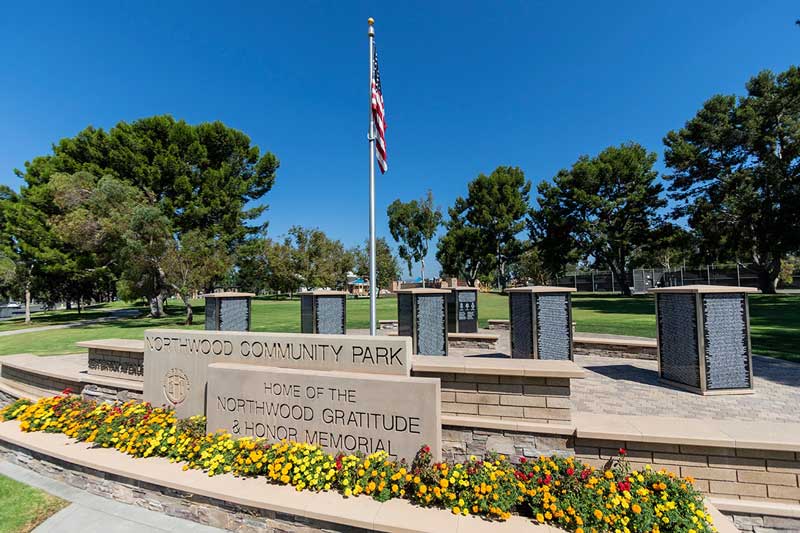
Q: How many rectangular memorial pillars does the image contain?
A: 6